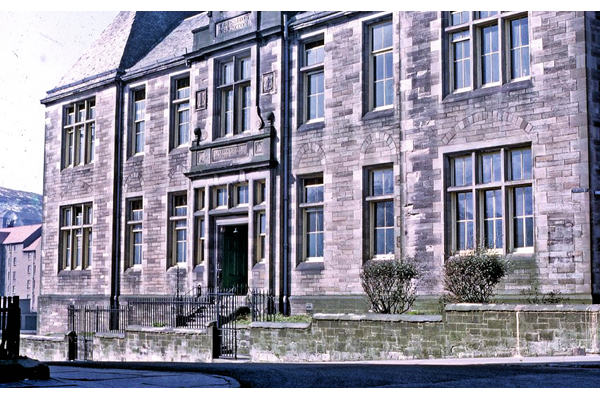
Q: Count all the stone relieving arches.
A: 6